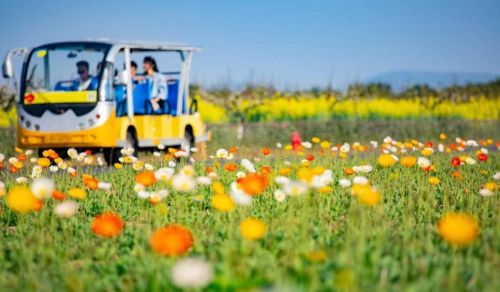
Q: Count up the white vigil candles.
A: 0